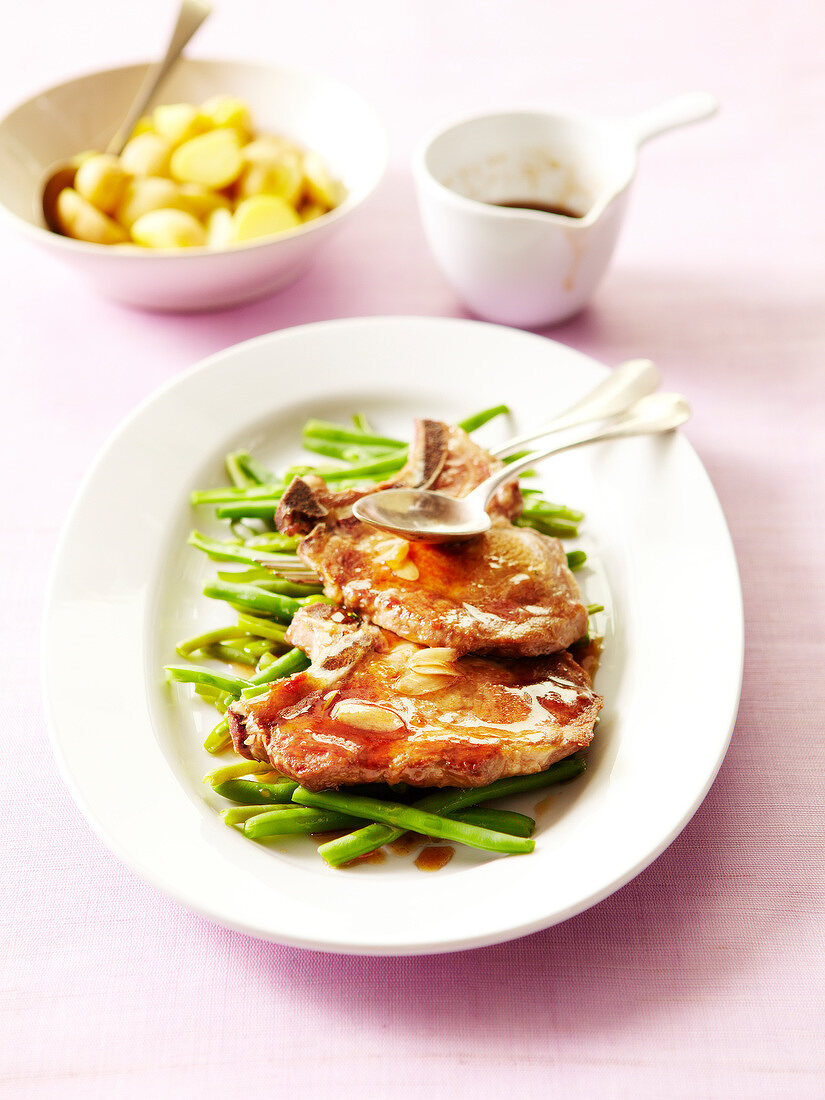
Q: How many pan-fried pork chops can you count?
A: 2